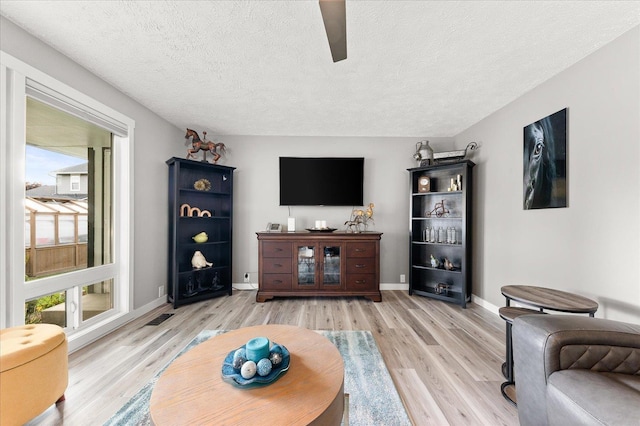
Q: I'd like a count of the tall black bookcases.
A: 2